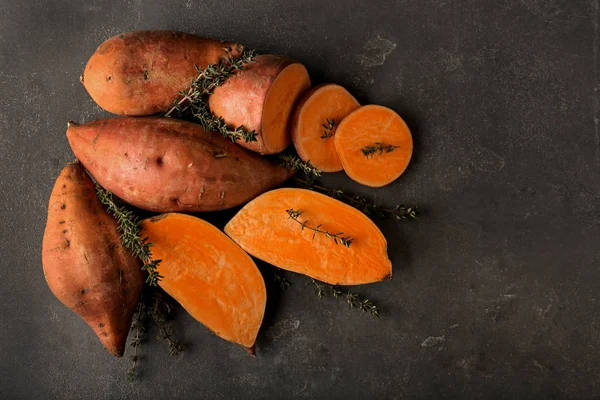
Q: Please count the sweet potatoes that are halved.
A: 2